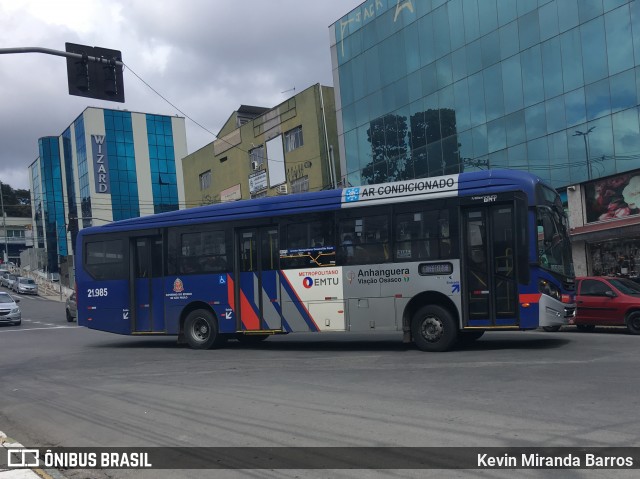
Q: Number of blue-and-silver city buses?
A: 1